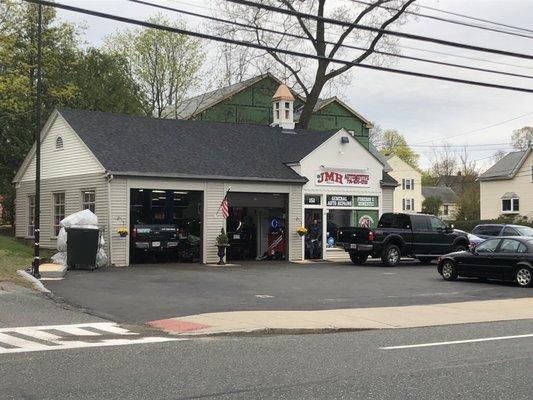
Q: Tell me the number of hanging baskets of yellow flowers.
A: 2